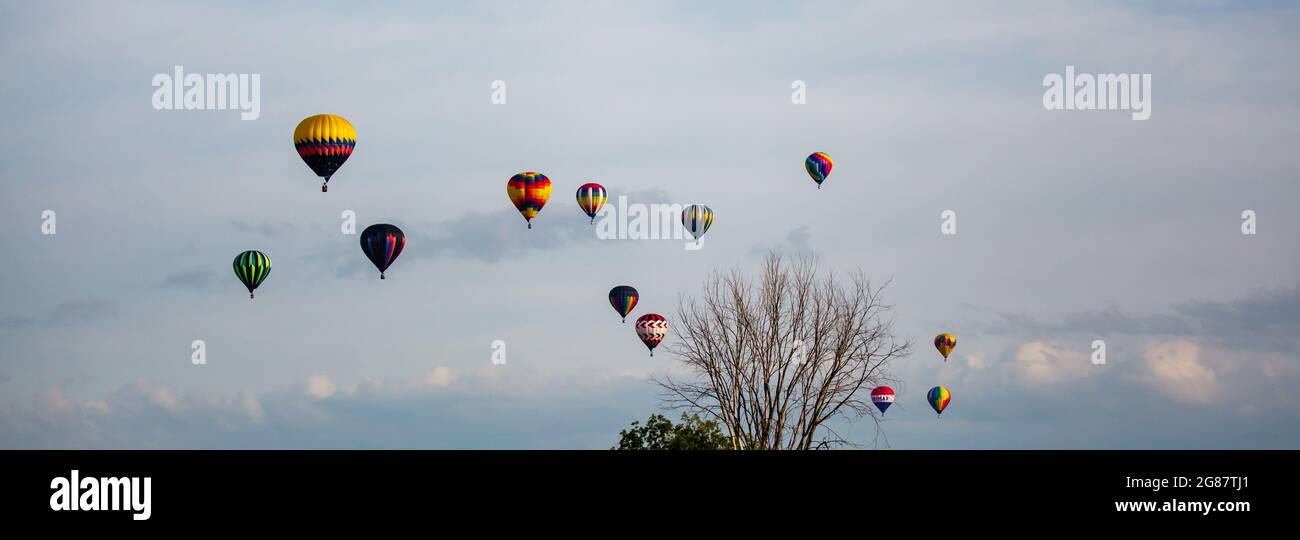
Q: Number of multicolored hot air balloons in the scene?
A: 12